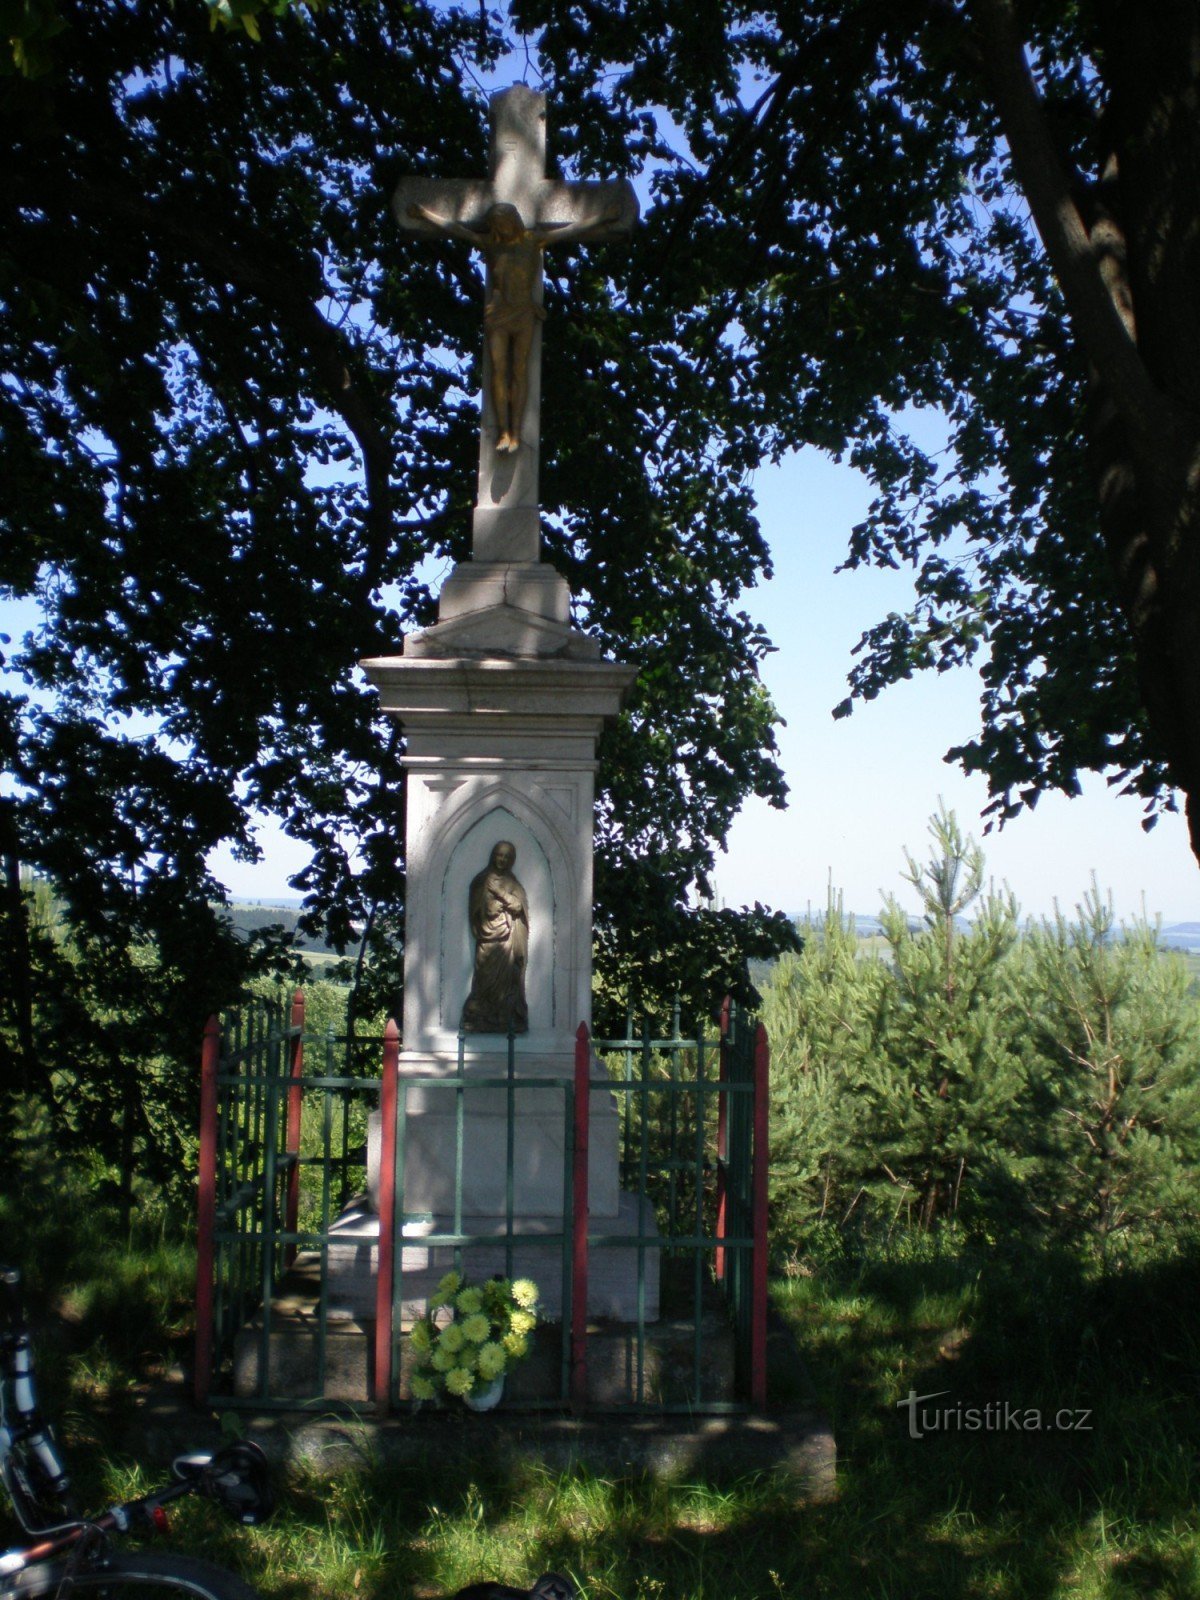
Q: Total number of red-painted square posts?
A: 6